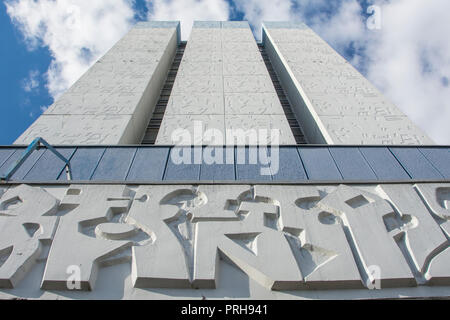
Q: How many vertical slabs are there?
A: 3